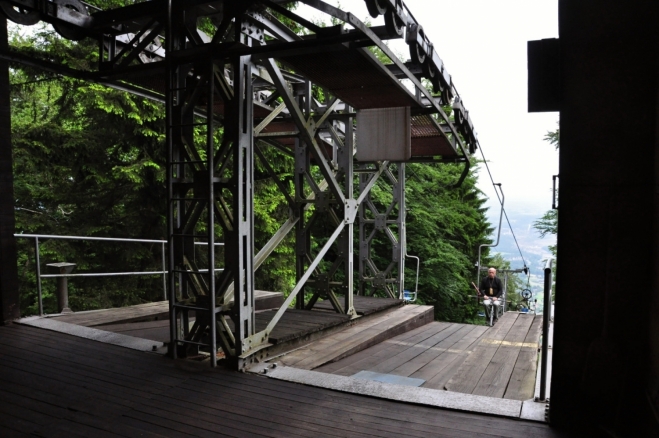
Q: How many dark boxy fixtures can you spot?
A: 1